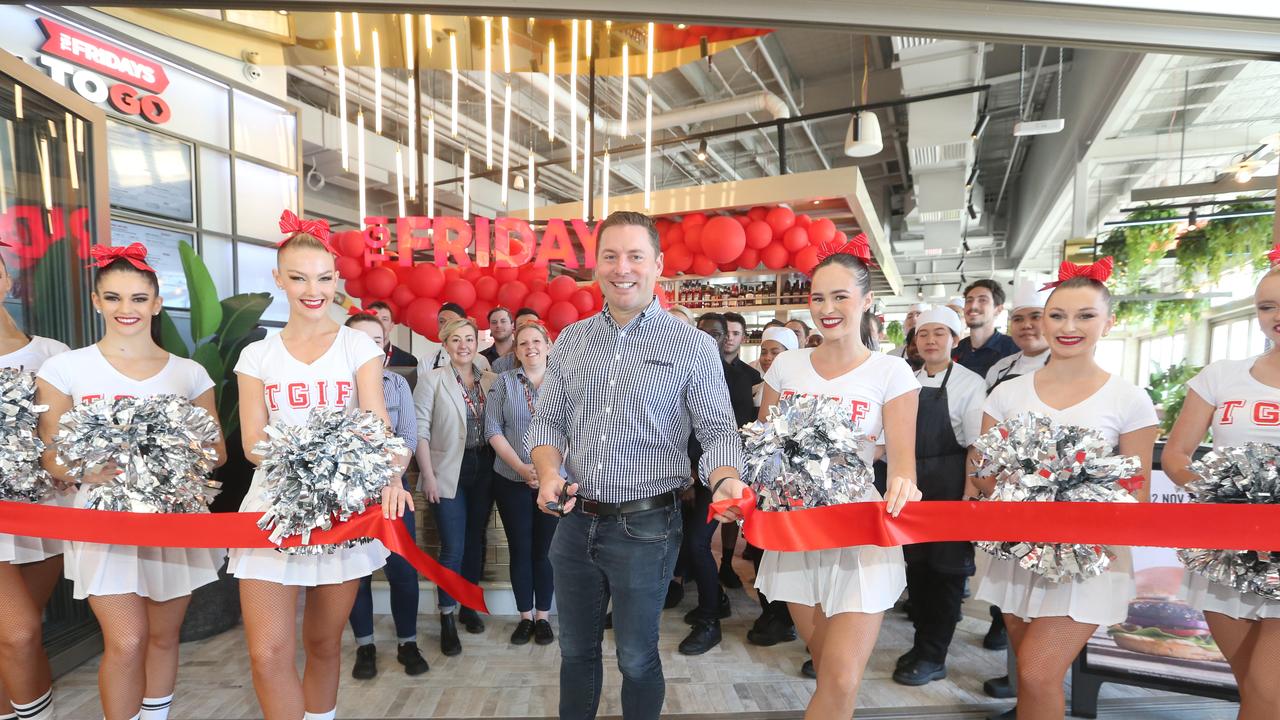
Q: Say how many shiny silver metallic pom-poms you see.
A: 6